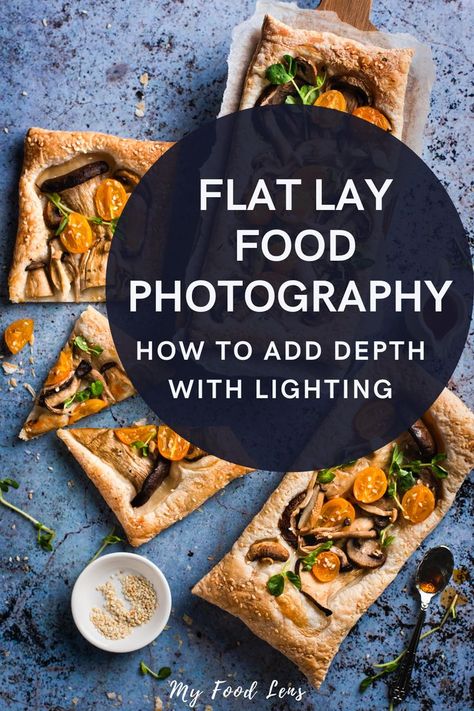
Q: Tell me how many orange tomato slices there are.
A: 13